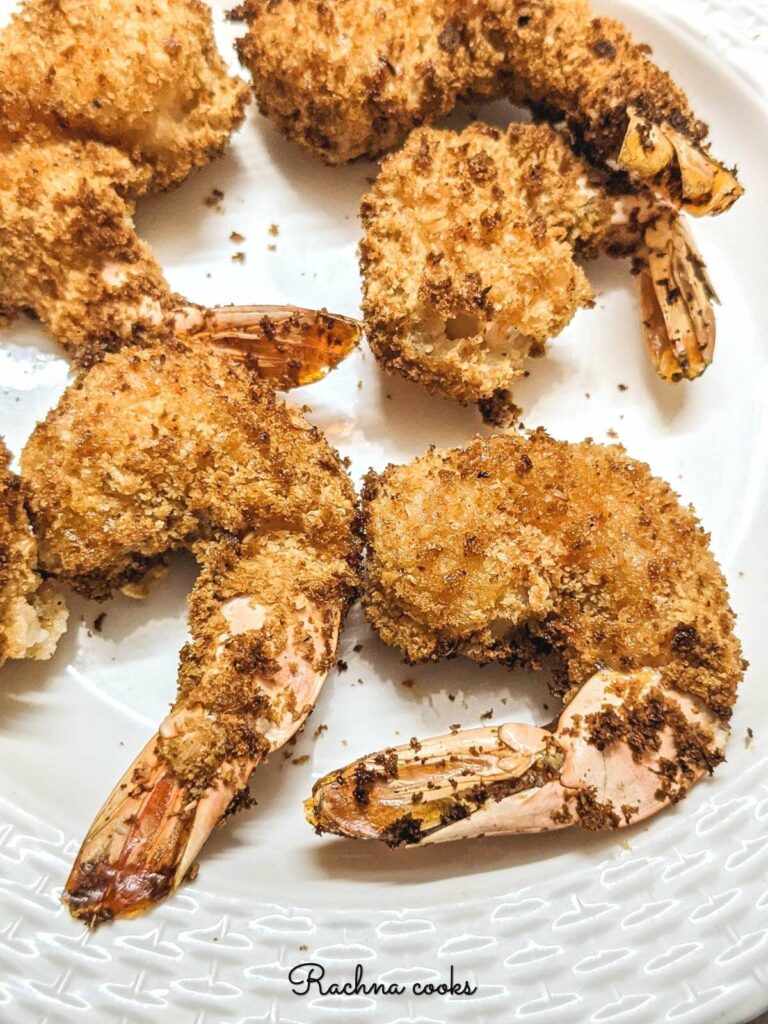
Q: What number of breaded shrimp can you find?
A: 6